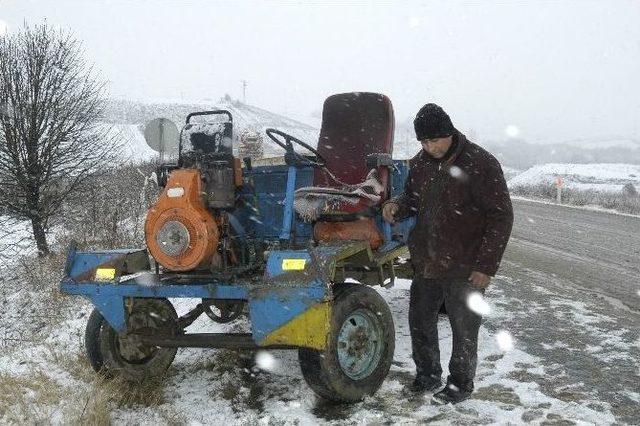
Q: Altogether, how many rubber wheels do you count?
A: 2